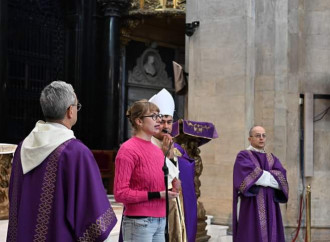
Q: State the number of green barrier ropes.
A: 0